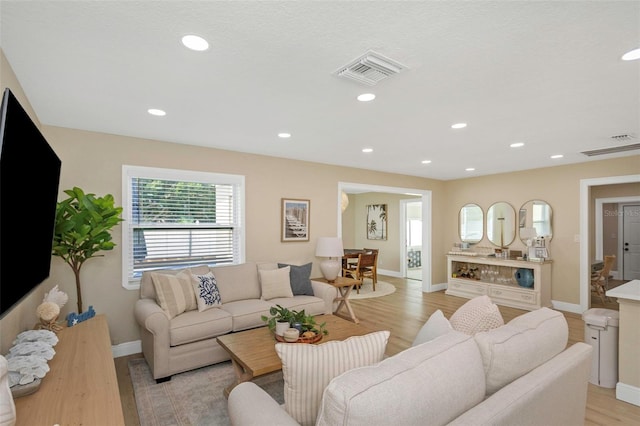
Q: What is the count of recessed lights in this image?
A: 11